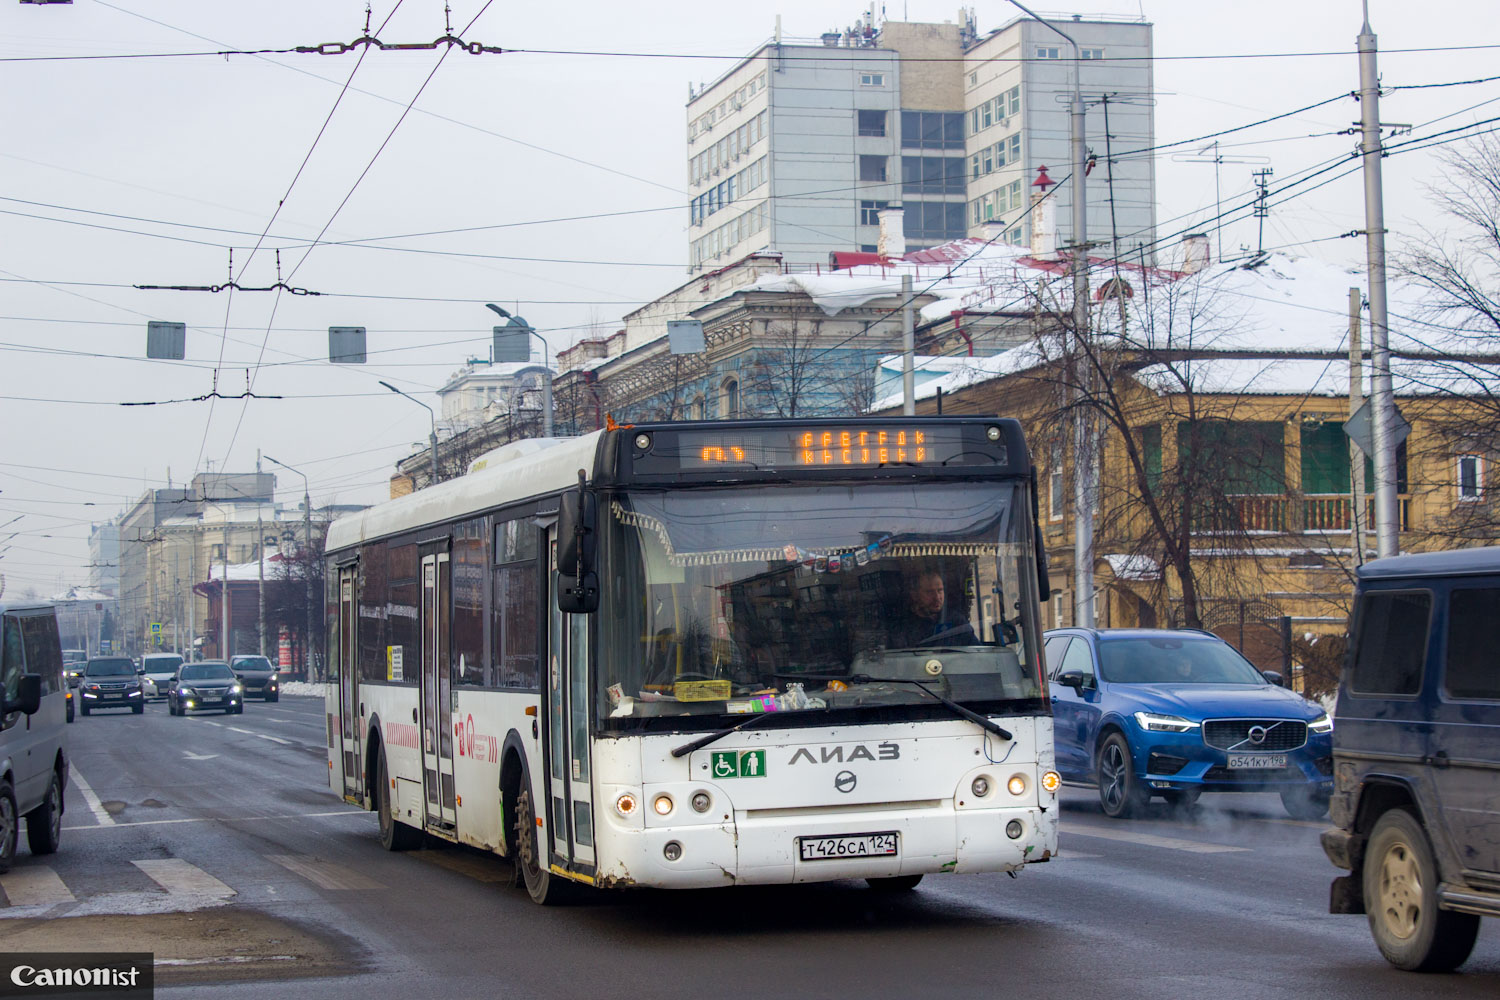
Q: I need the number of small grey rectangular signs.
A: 4